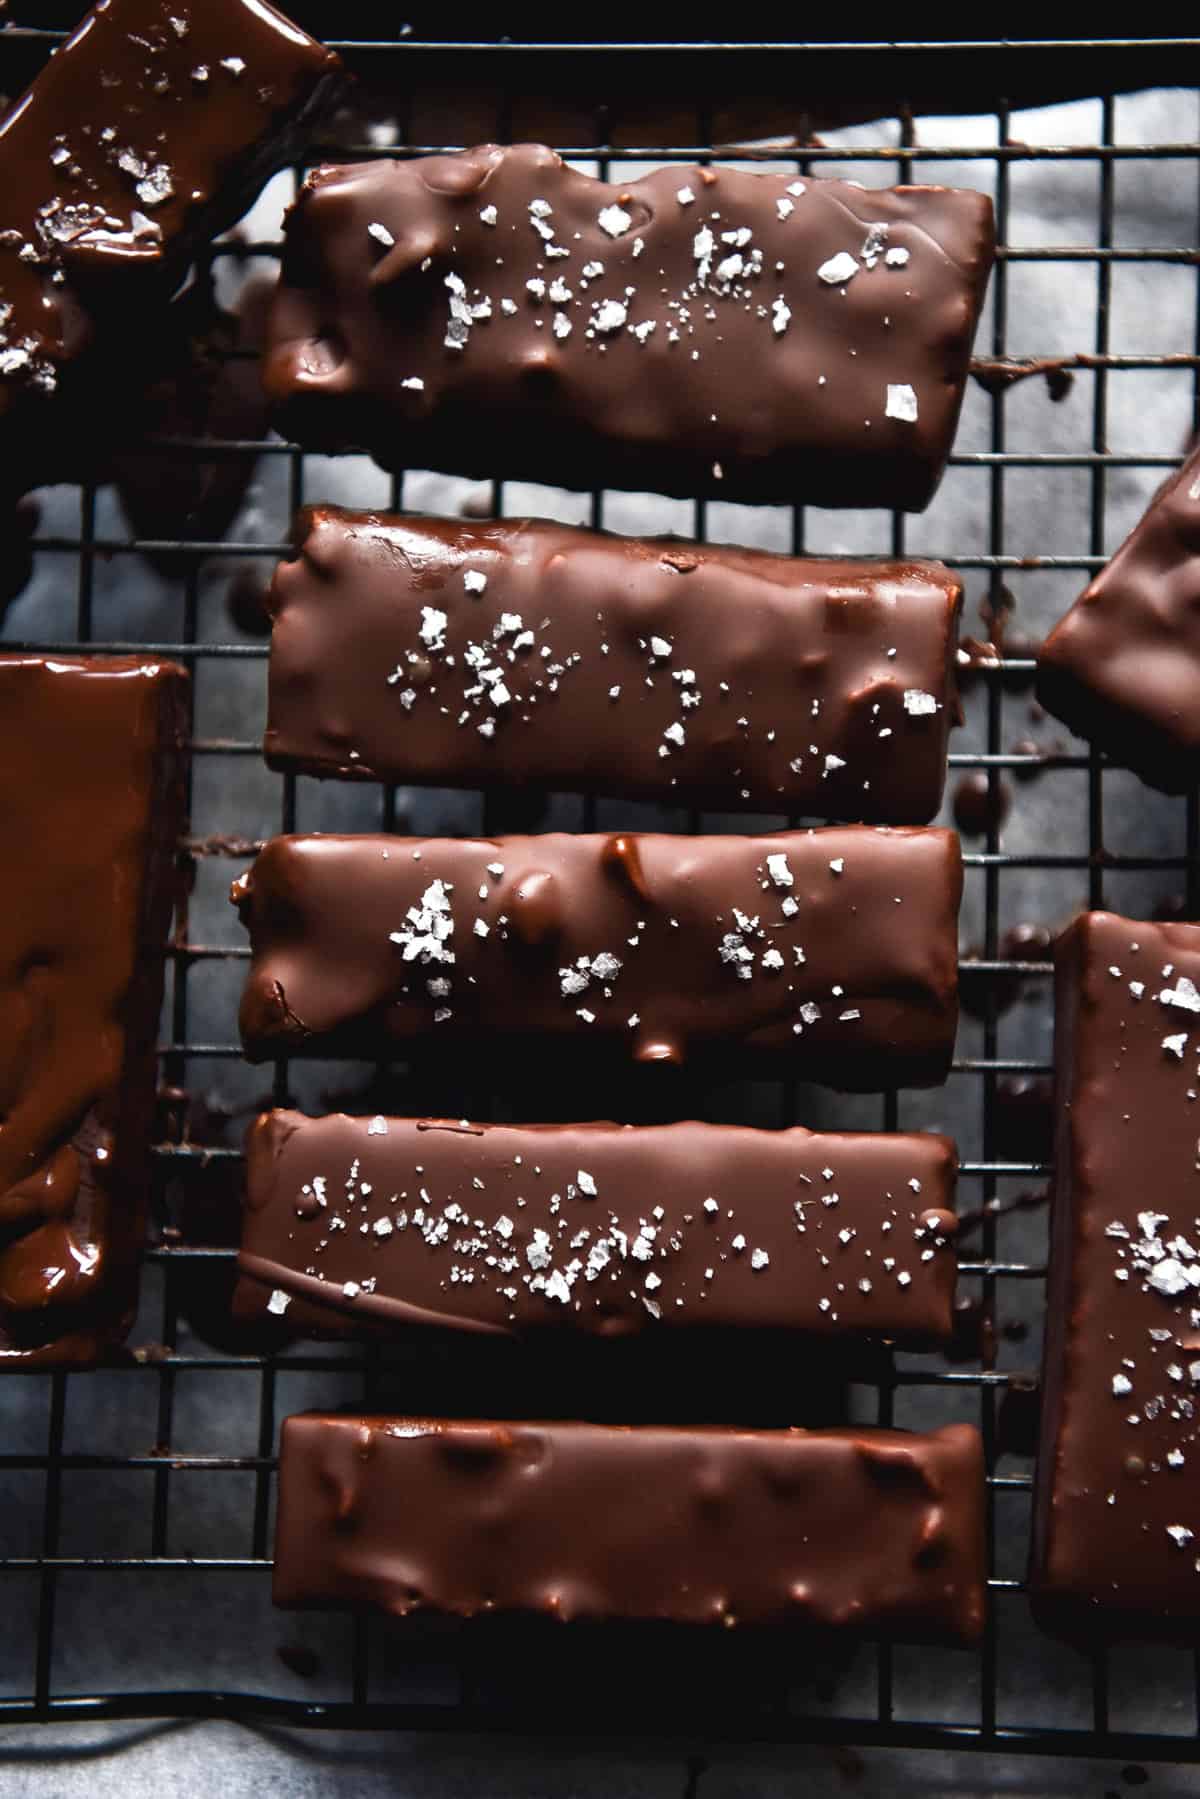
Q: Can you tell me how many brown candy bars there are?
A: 9